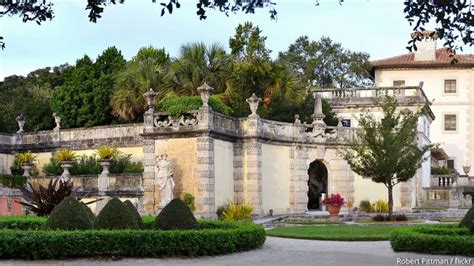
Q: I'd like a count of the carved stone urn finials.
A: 5